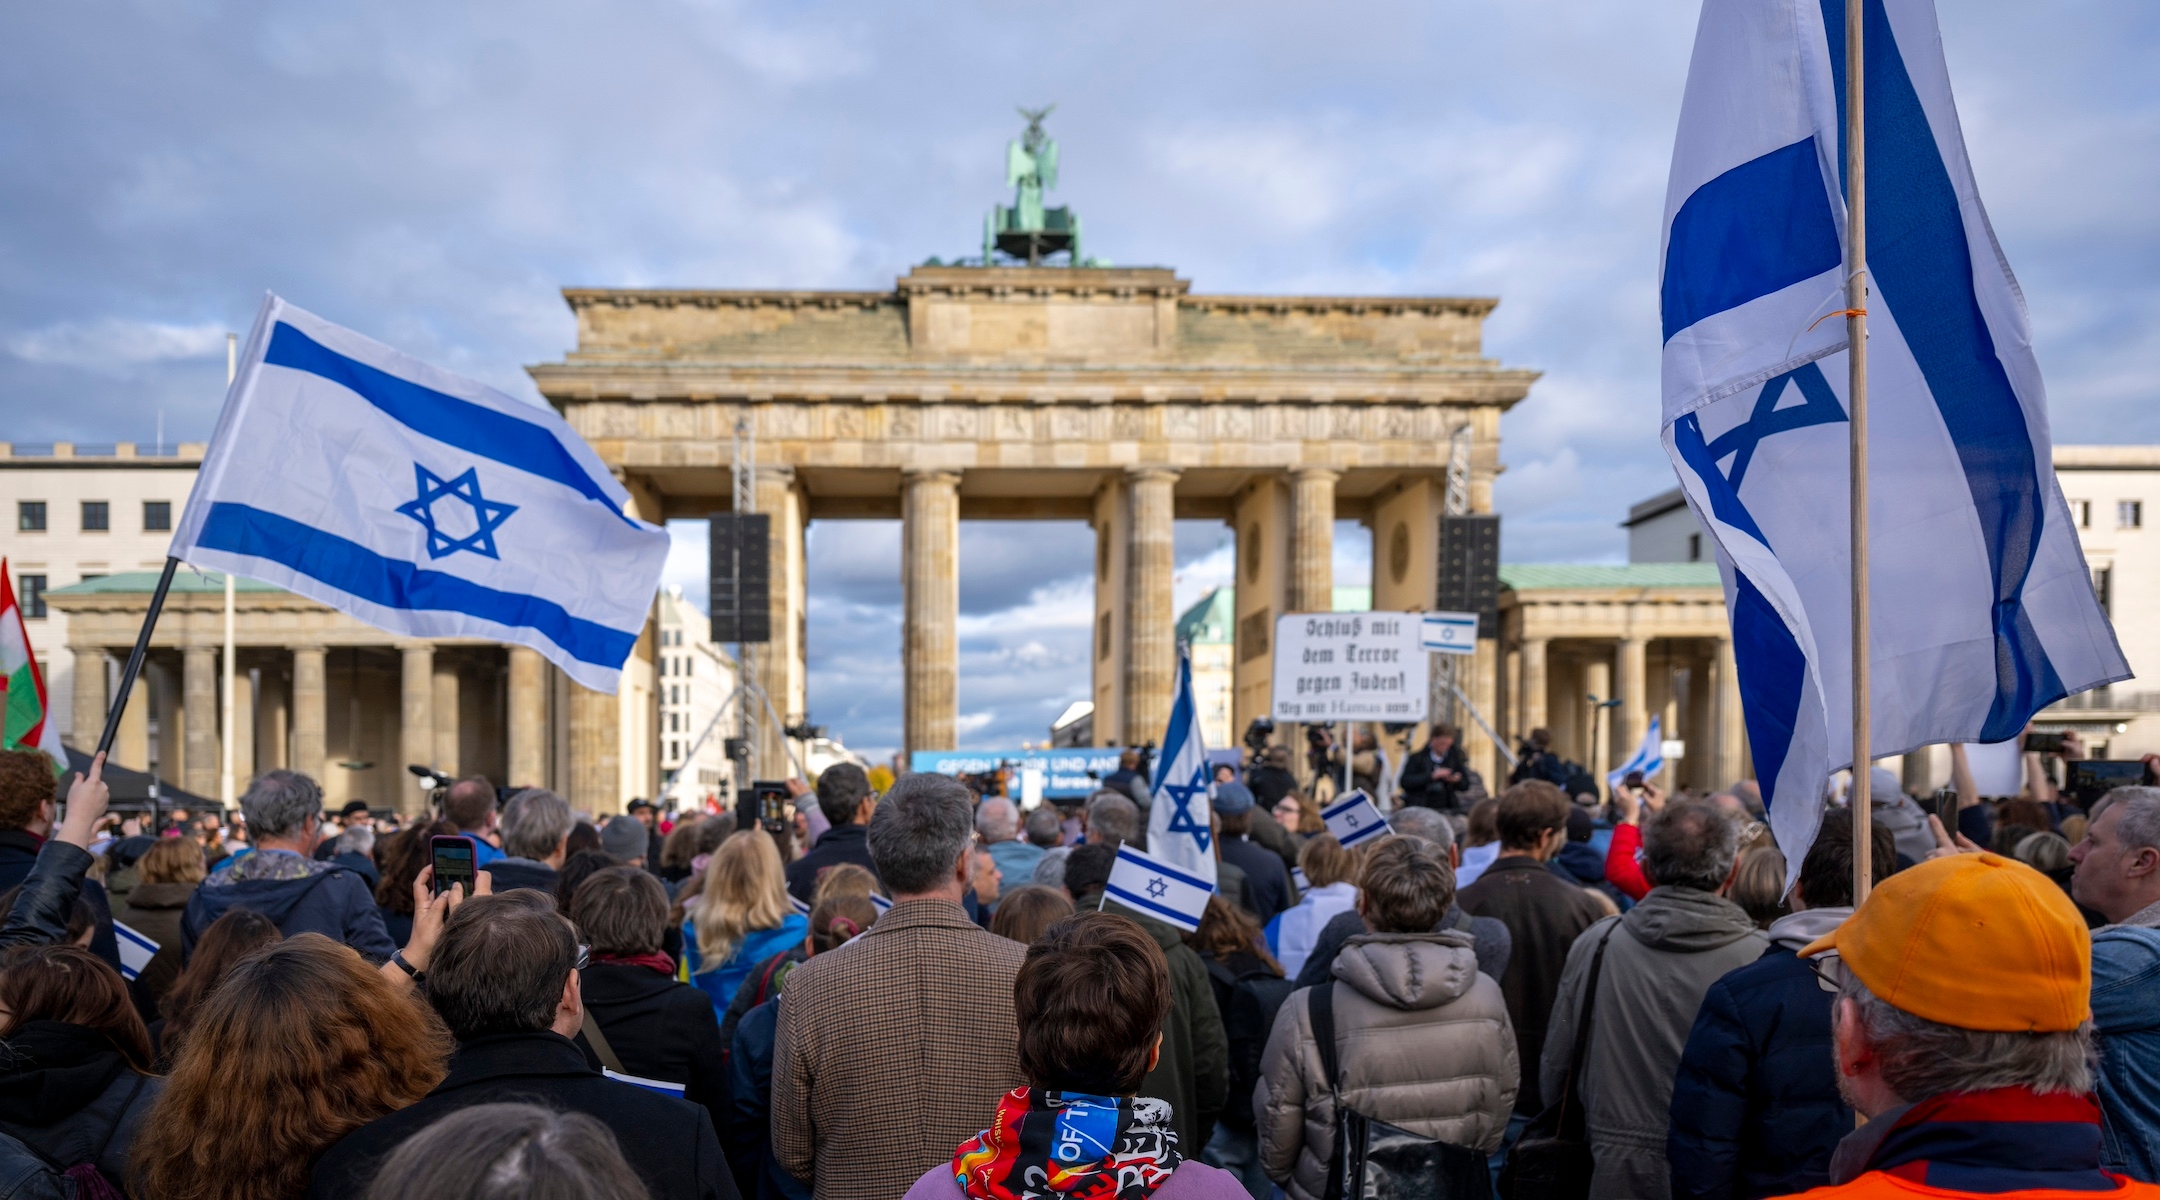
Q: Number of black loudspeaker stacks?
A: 2